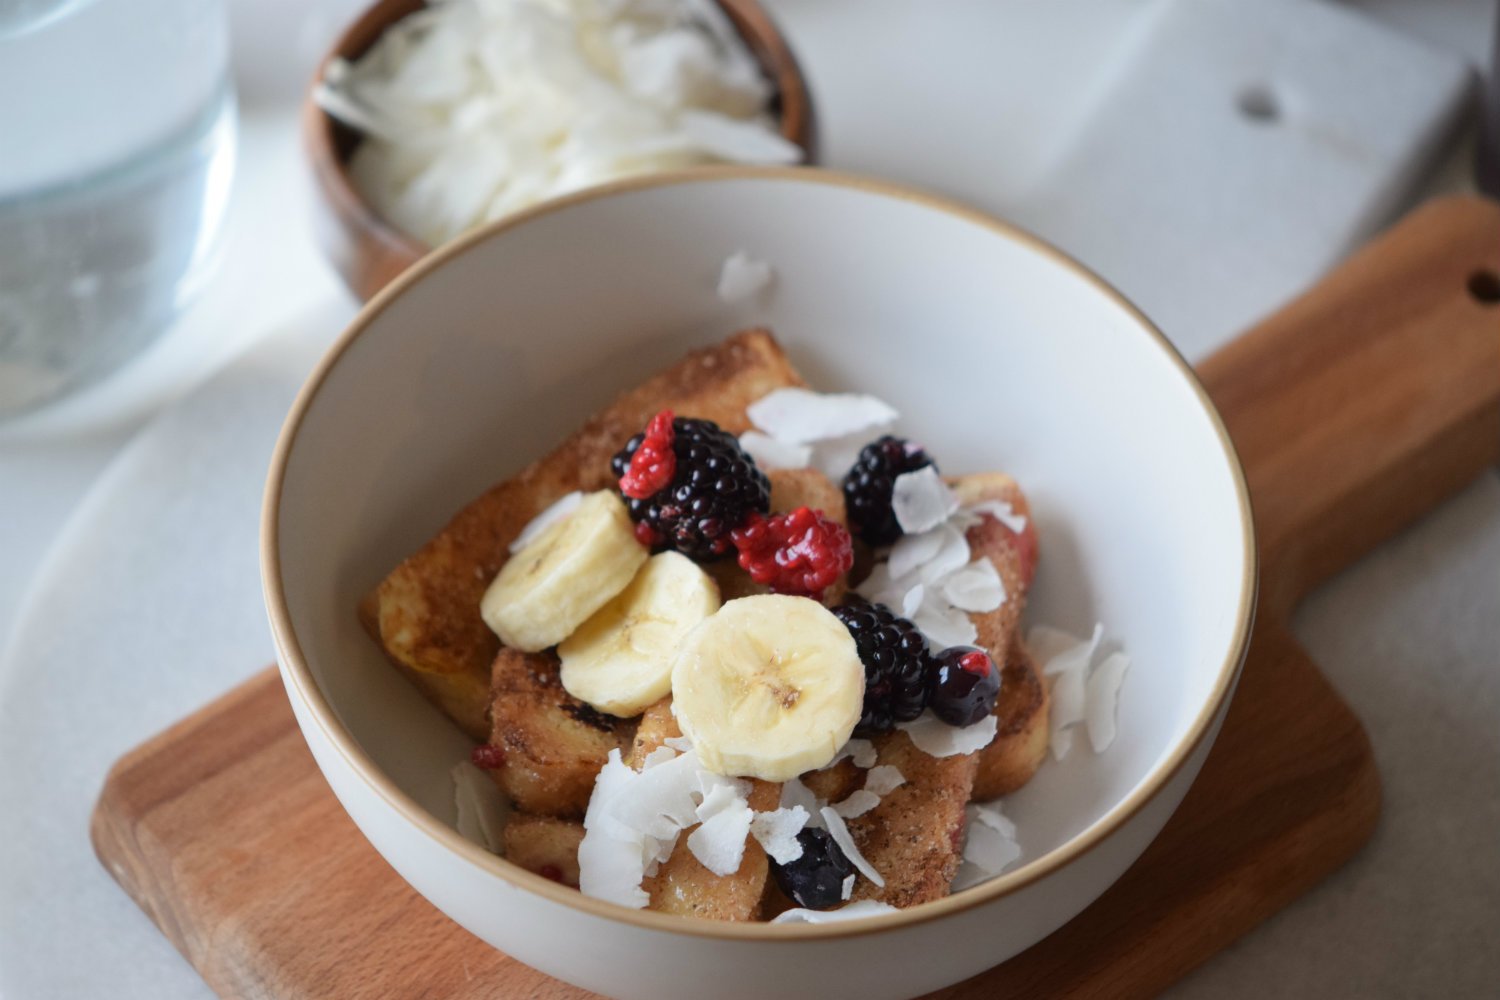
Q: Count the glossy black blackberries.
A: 3